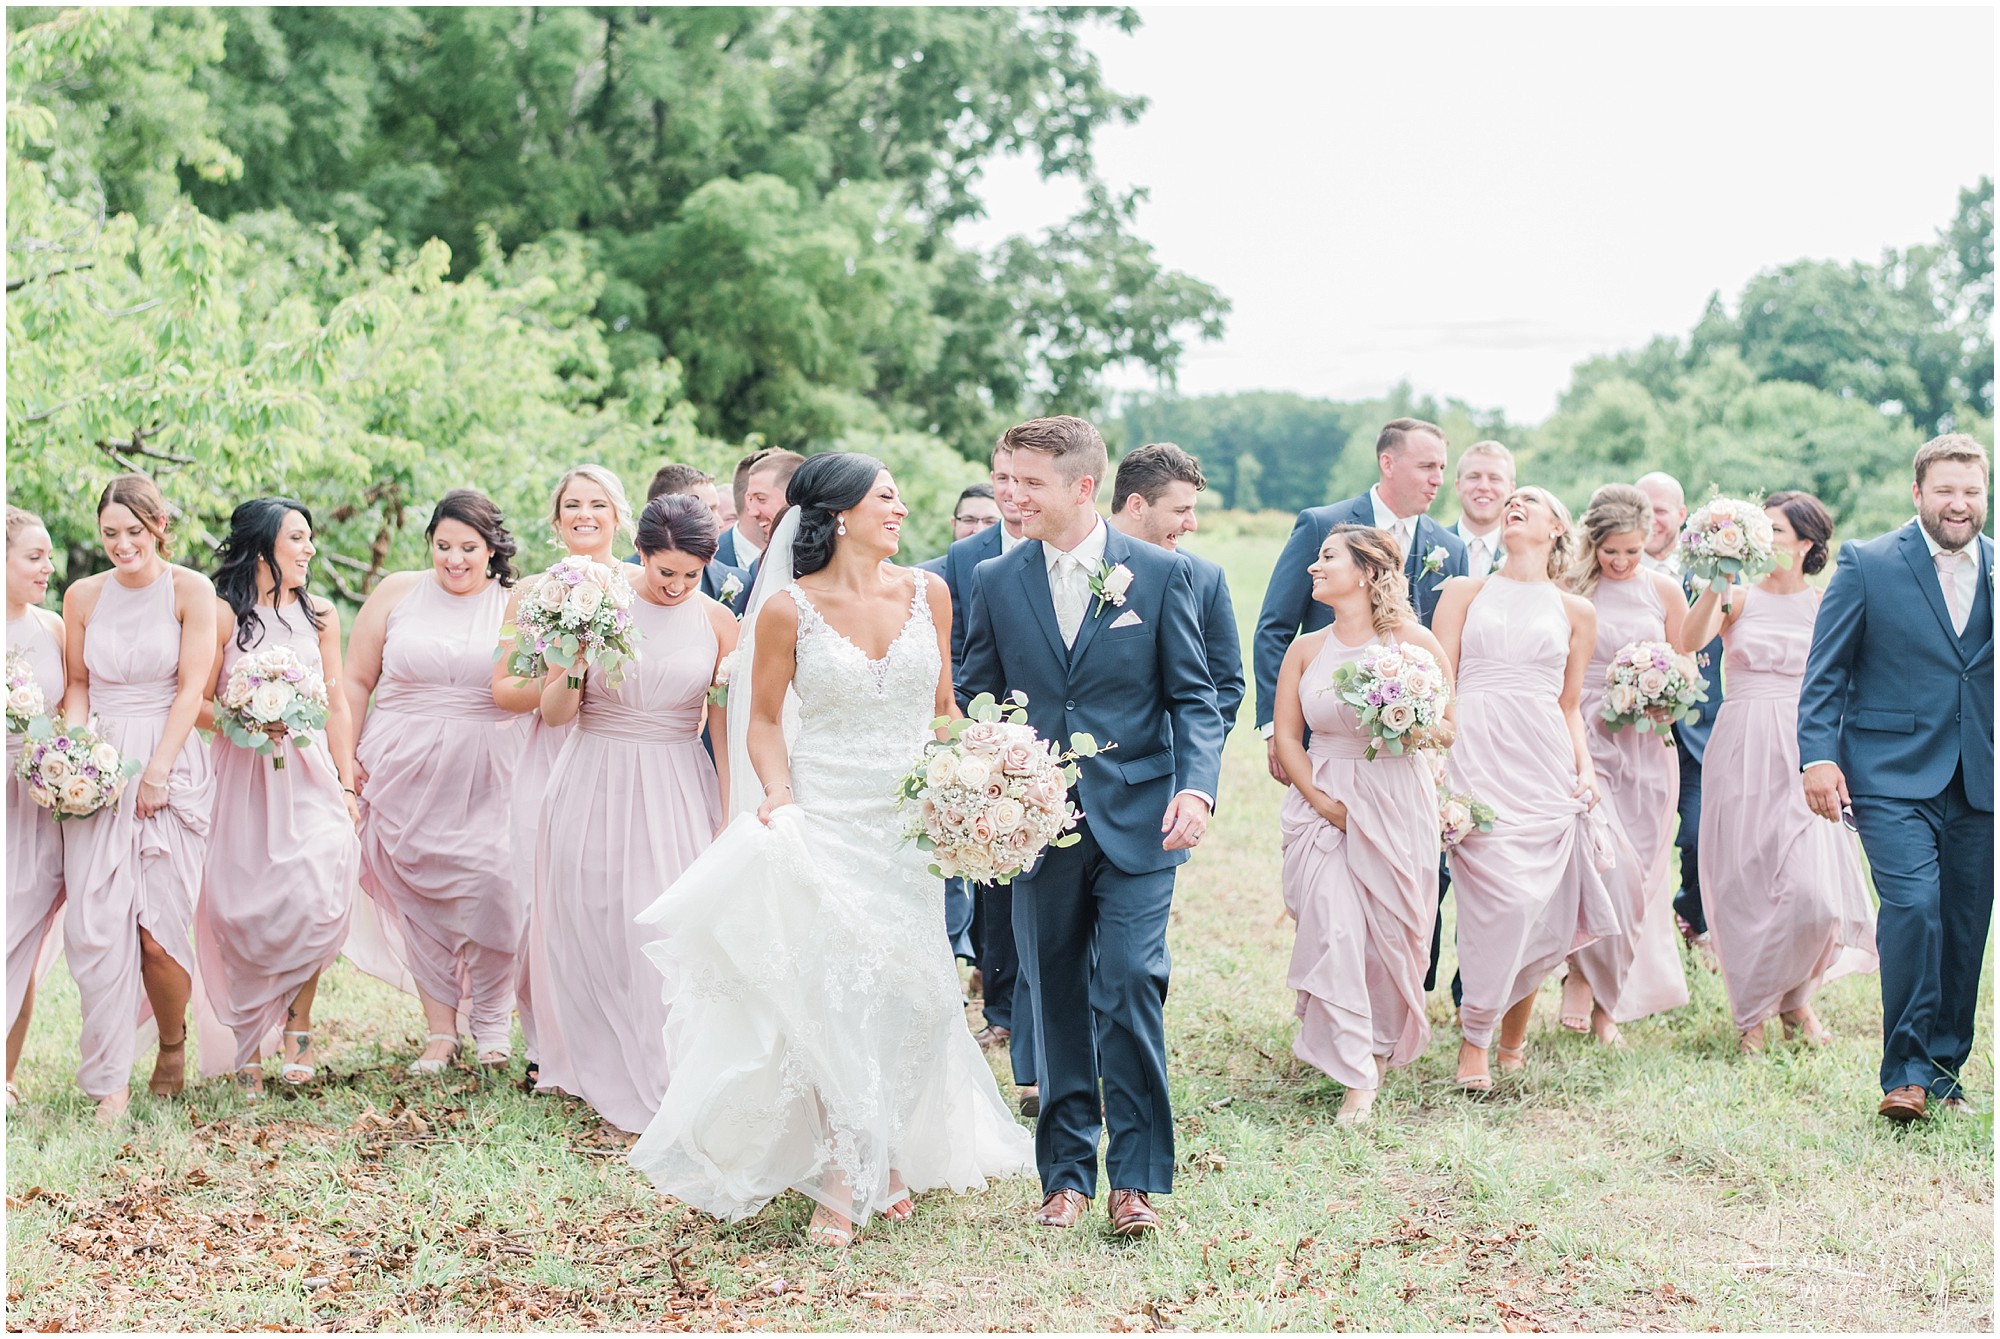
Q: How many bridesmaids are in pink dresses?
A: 10